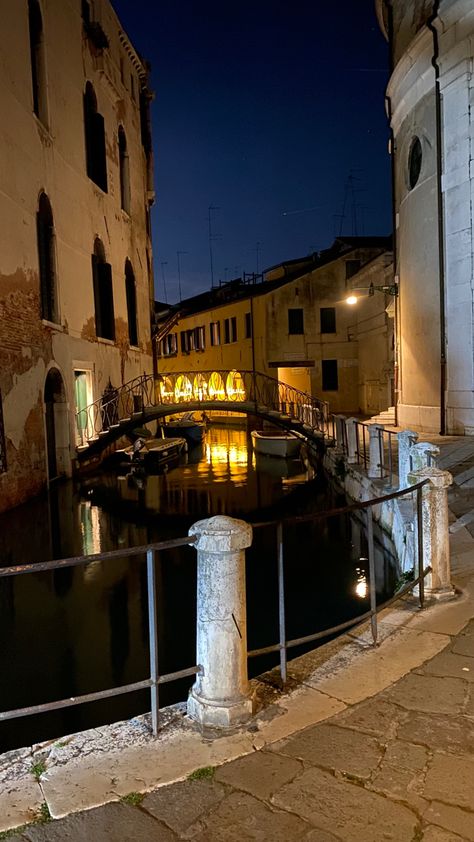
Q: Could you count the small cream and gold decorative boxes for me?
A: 0